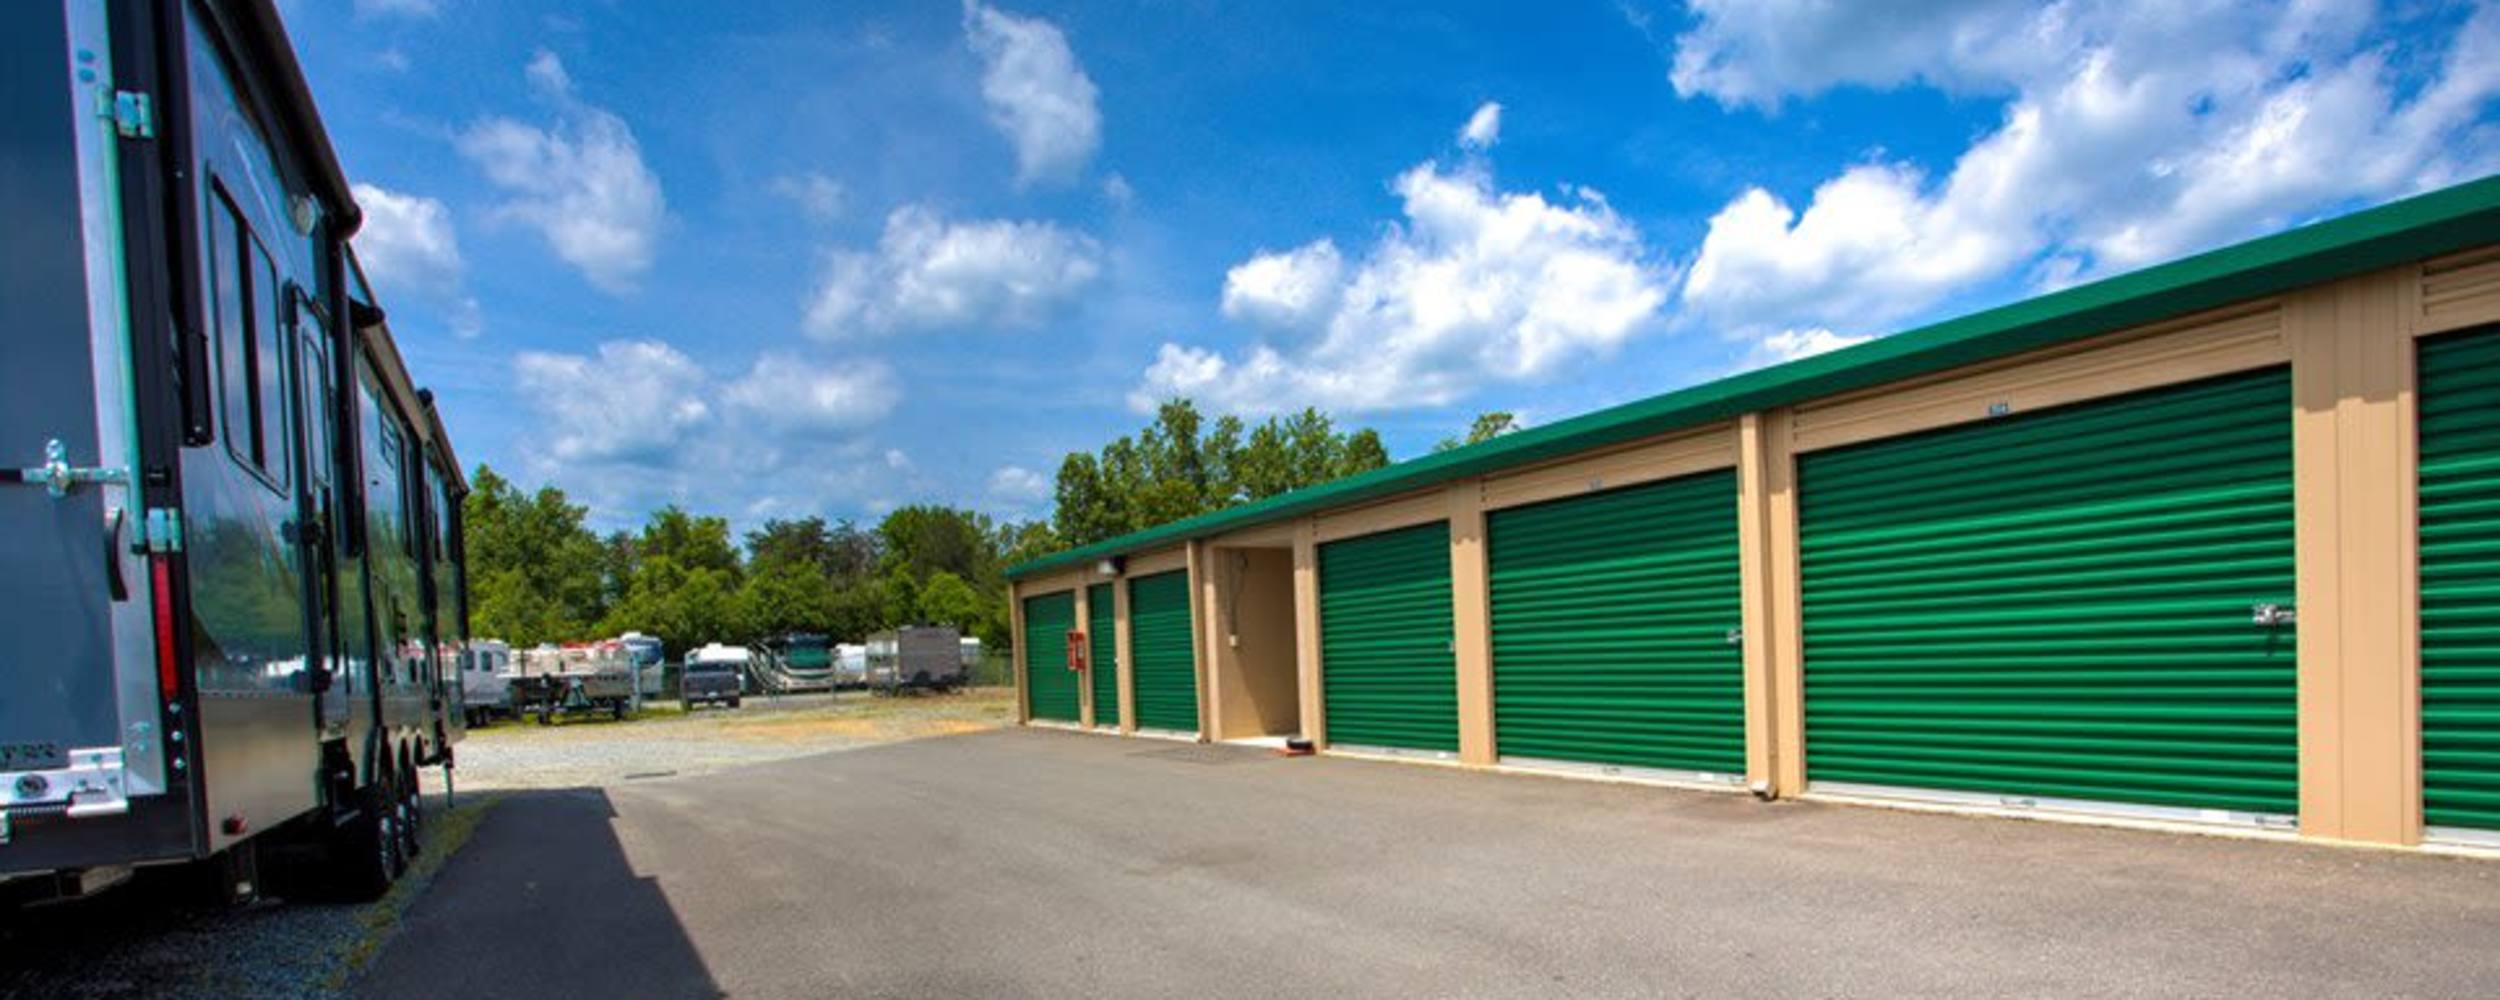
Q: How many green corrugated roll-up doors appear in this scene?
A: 7